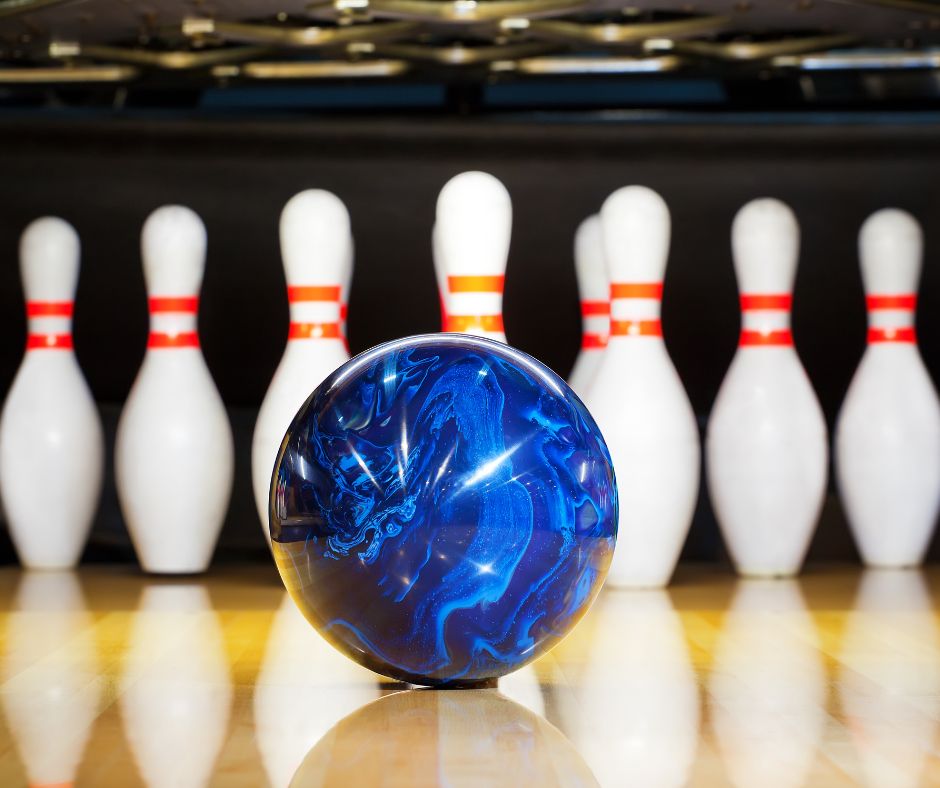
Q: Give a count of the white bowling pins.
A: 10